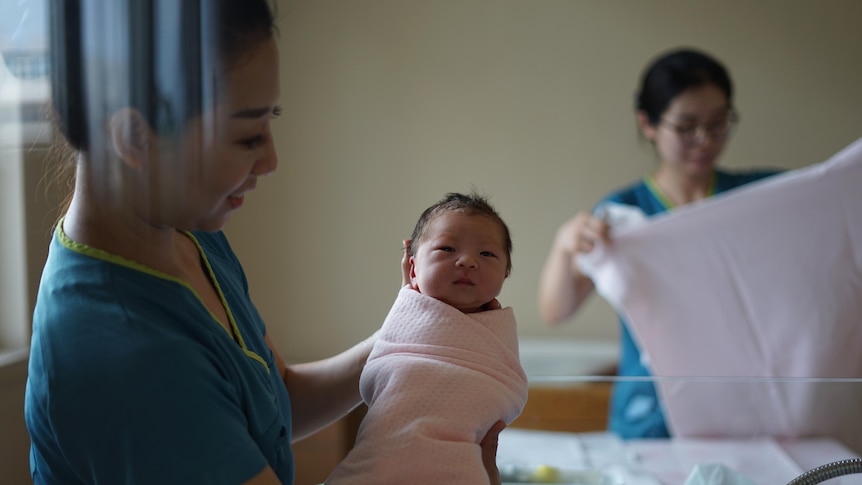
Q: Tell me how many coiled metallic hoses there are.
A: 1